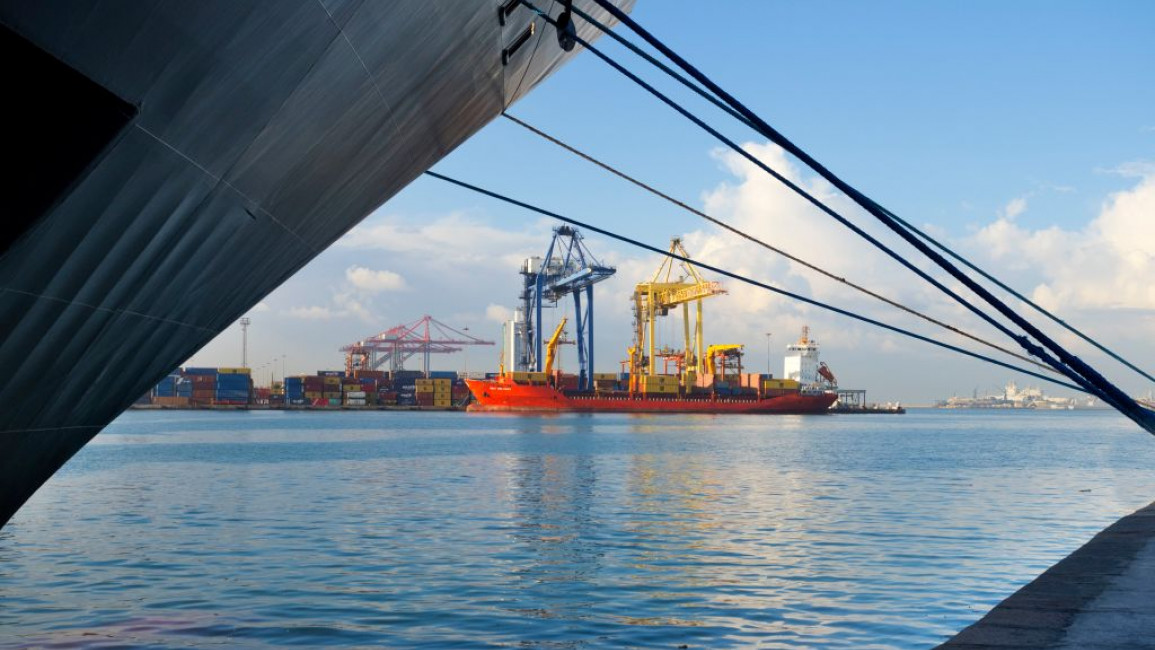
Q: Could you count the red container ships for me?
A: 1